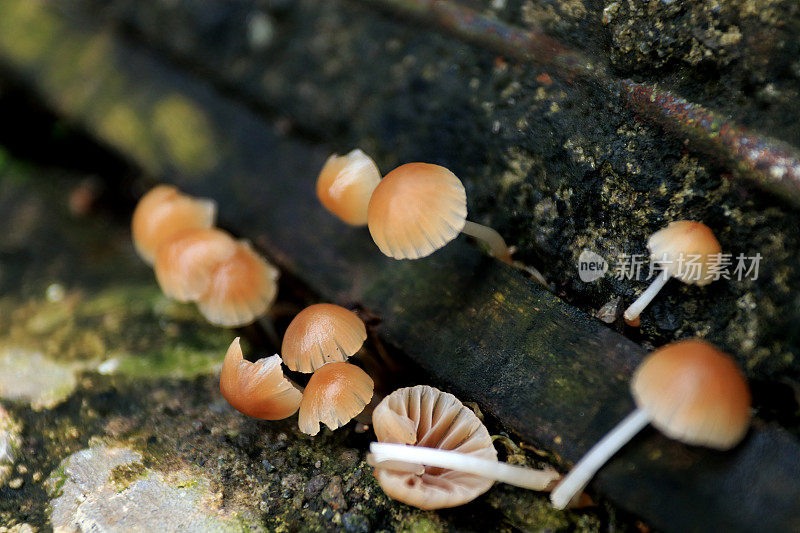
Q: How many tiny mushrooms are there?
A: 11